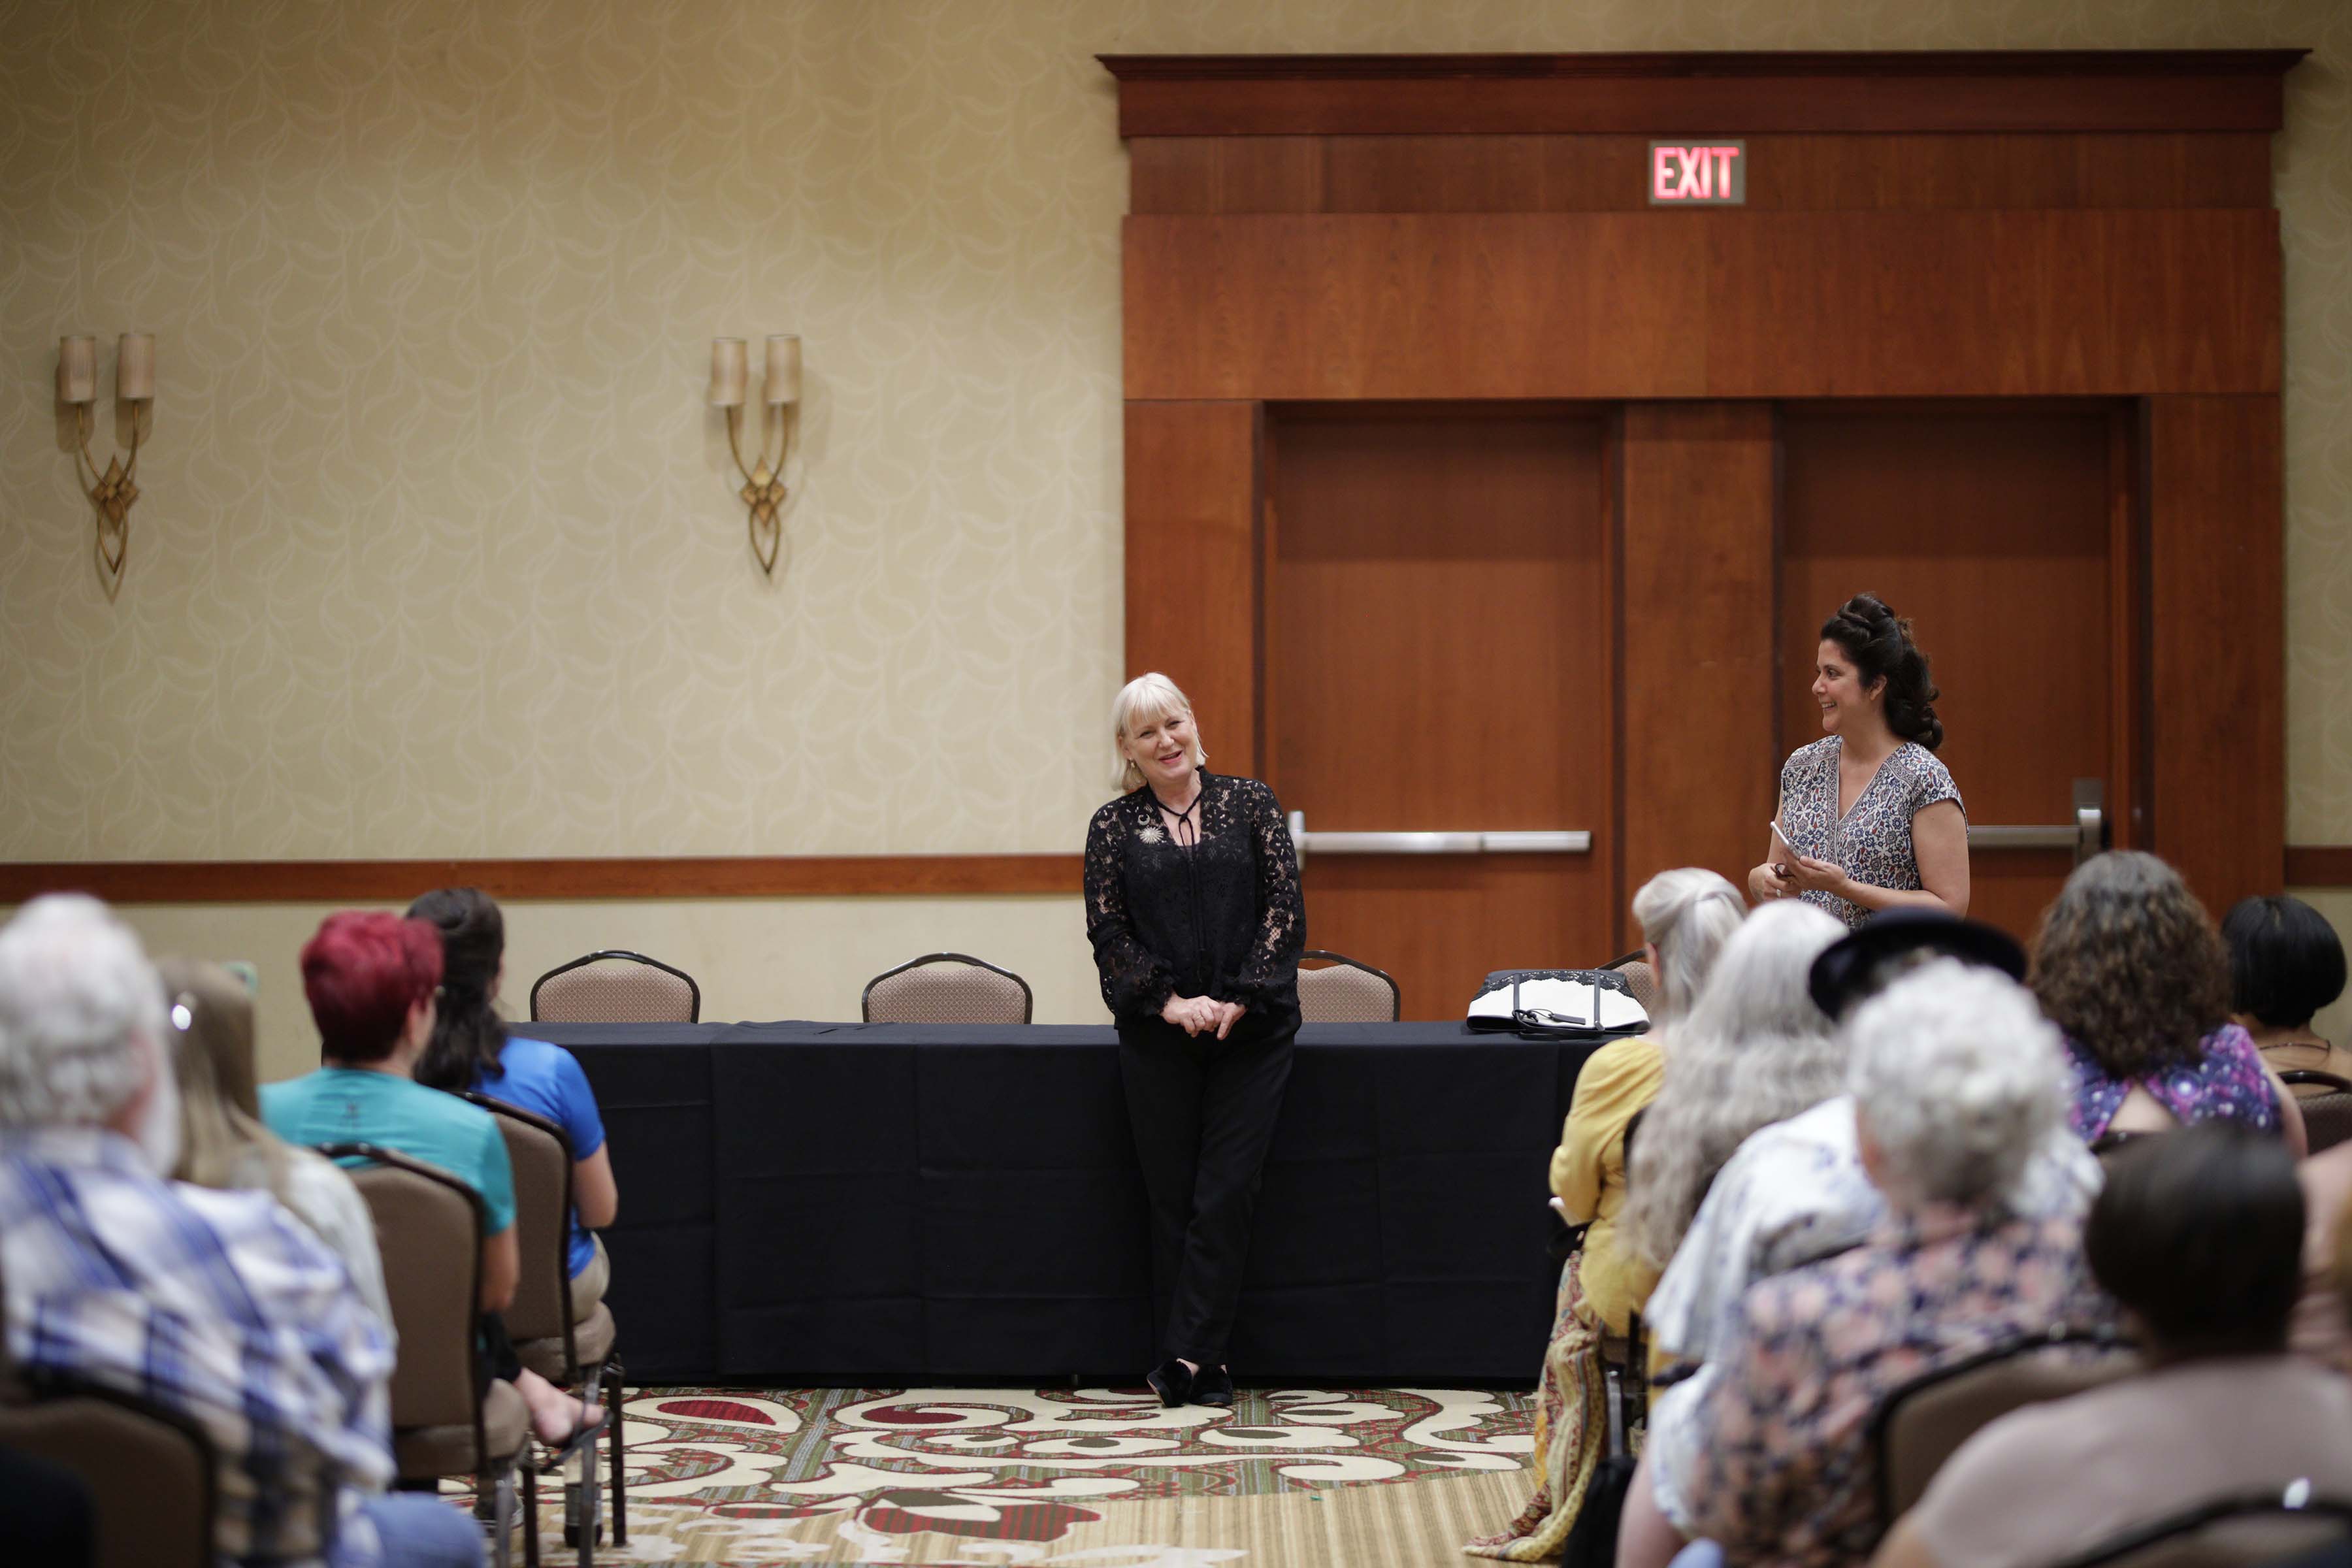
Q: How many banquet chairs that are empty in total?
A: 4